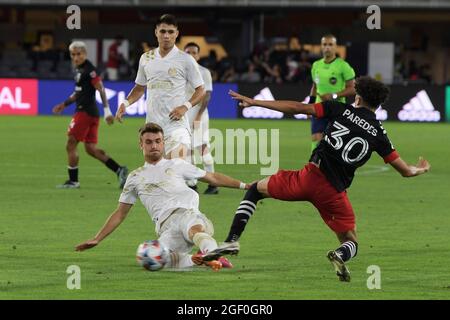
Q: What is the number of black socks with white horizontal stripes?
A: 2